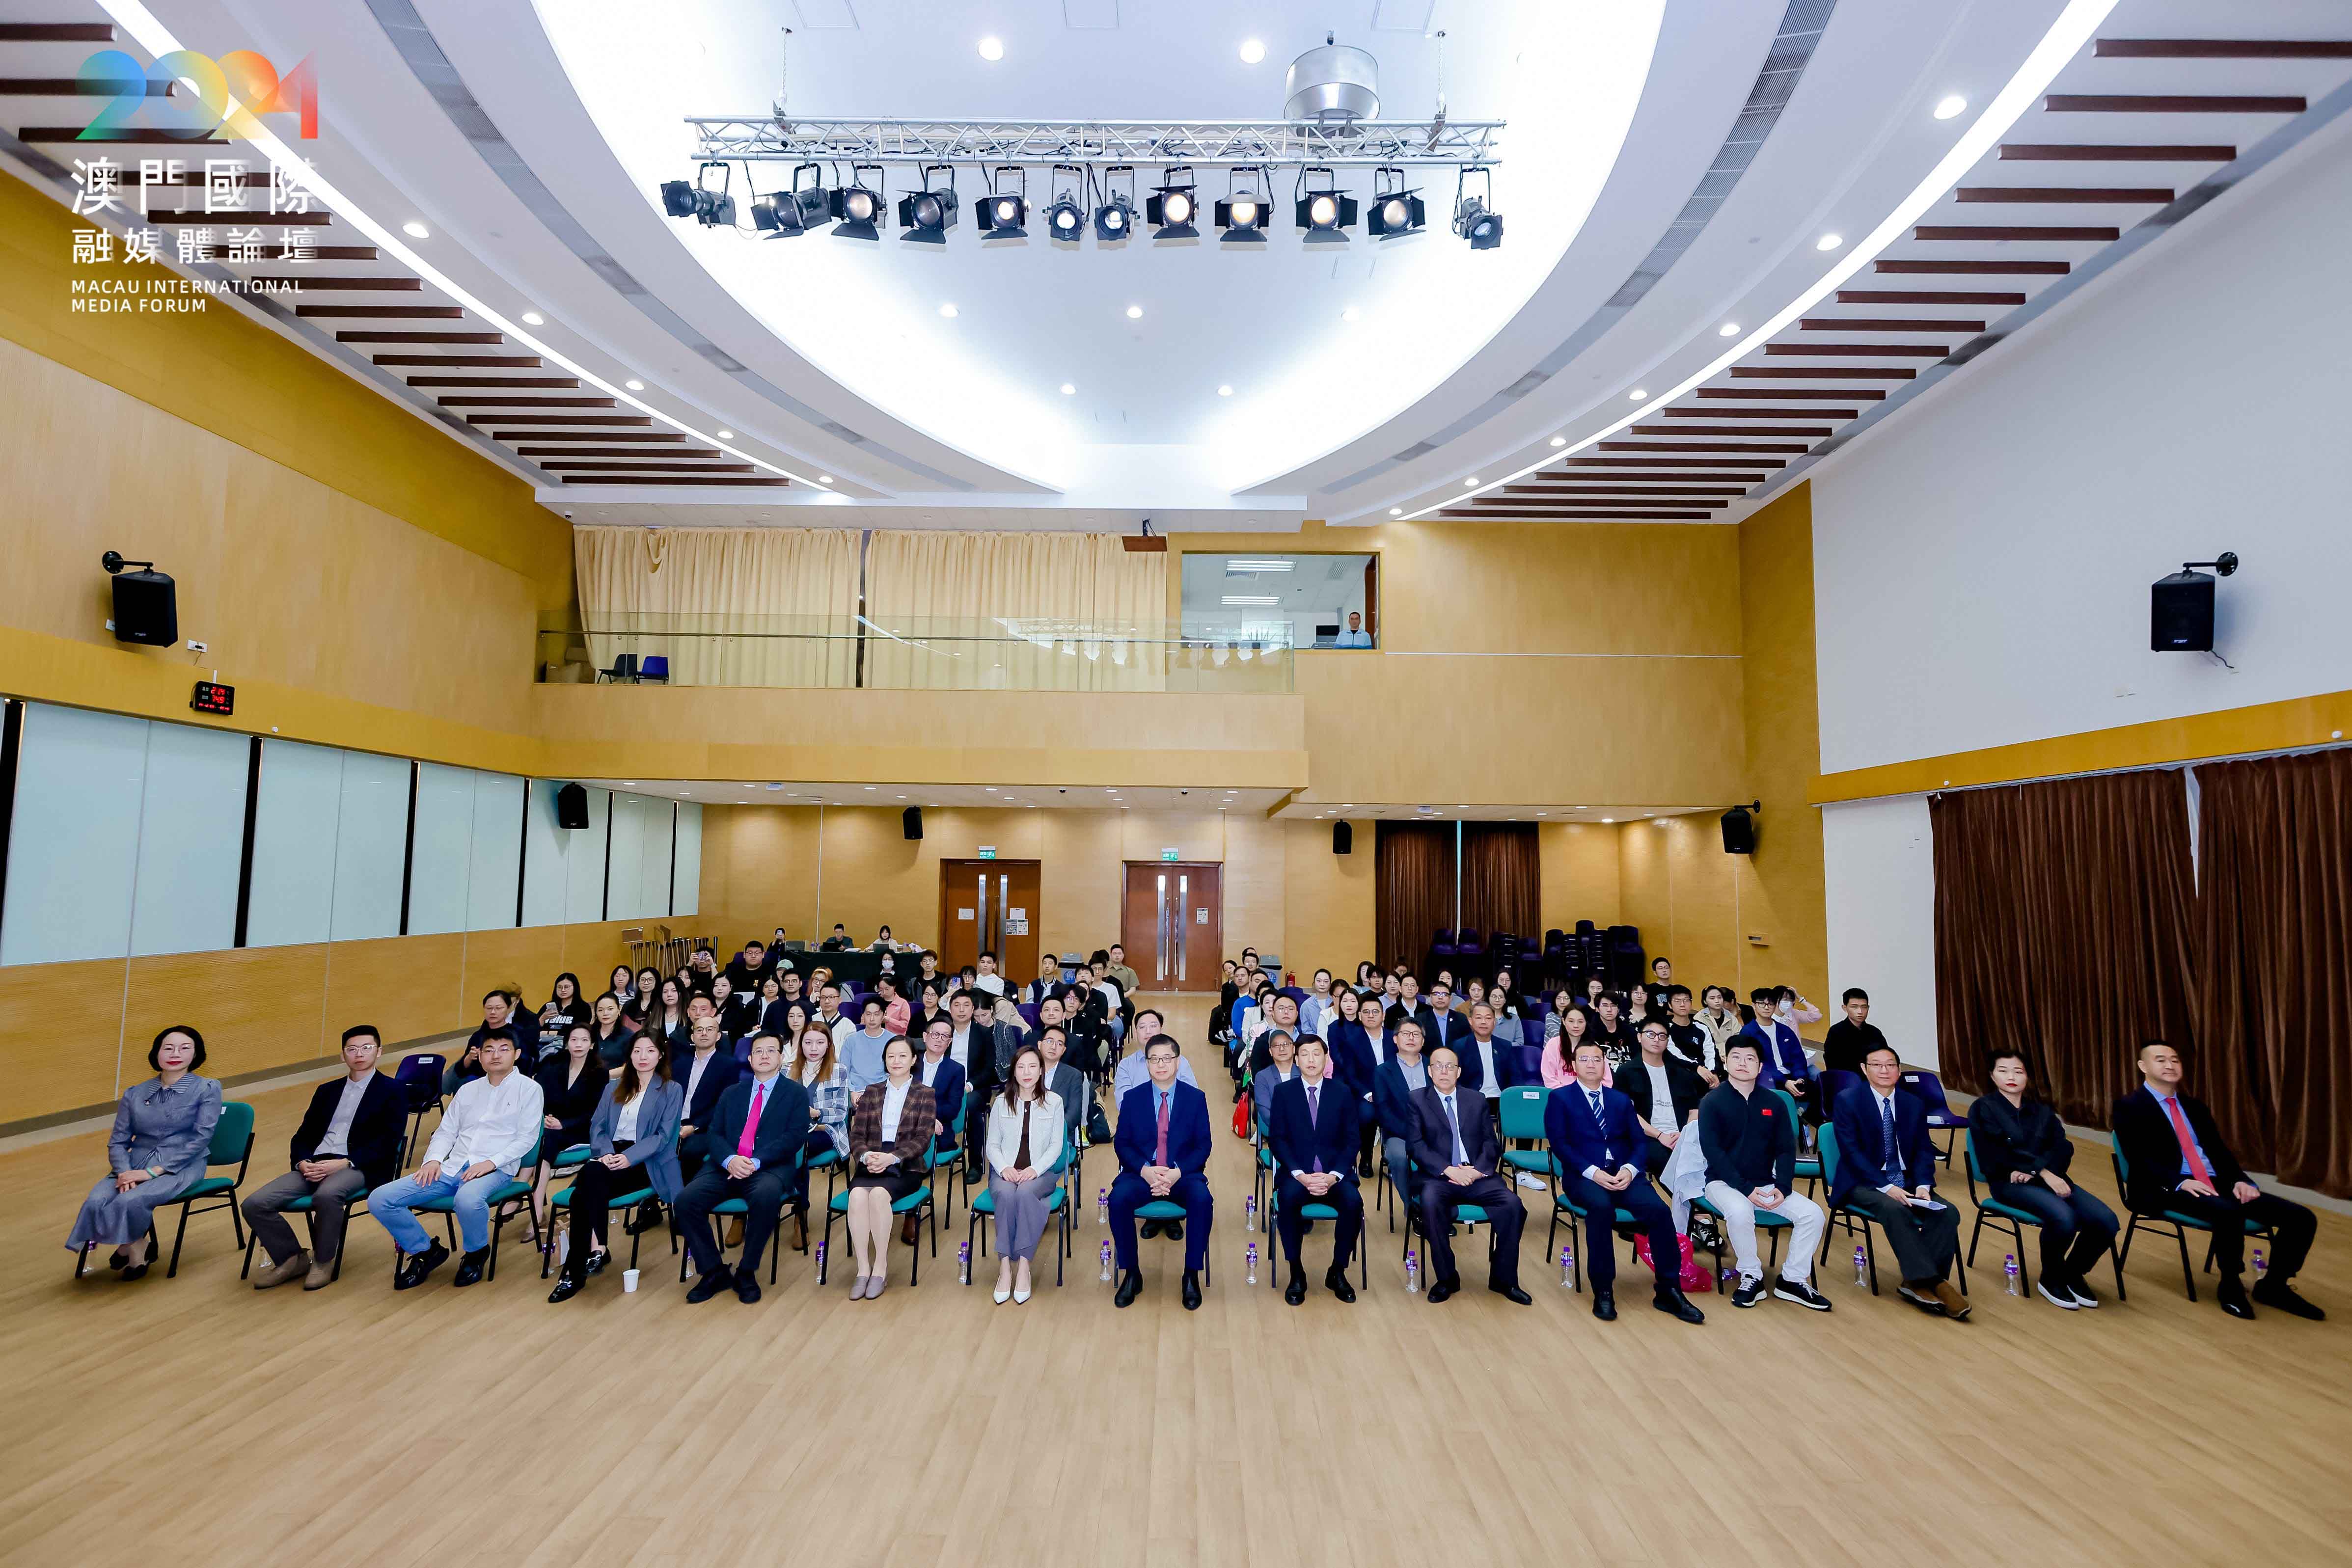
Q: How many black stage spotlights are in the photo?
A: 12